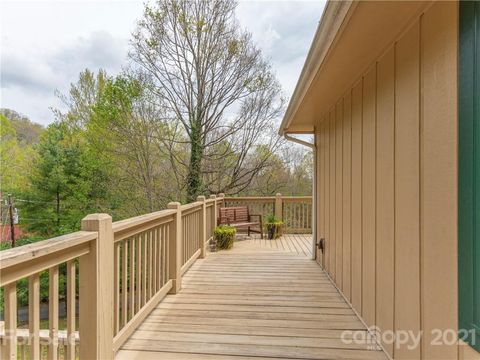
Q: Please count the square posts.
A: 6